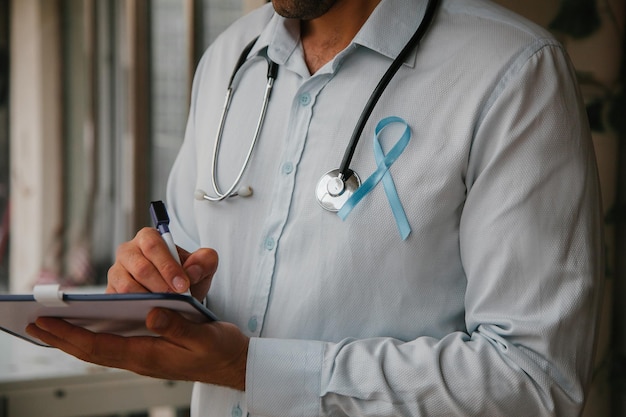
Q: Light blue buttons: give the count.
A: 5